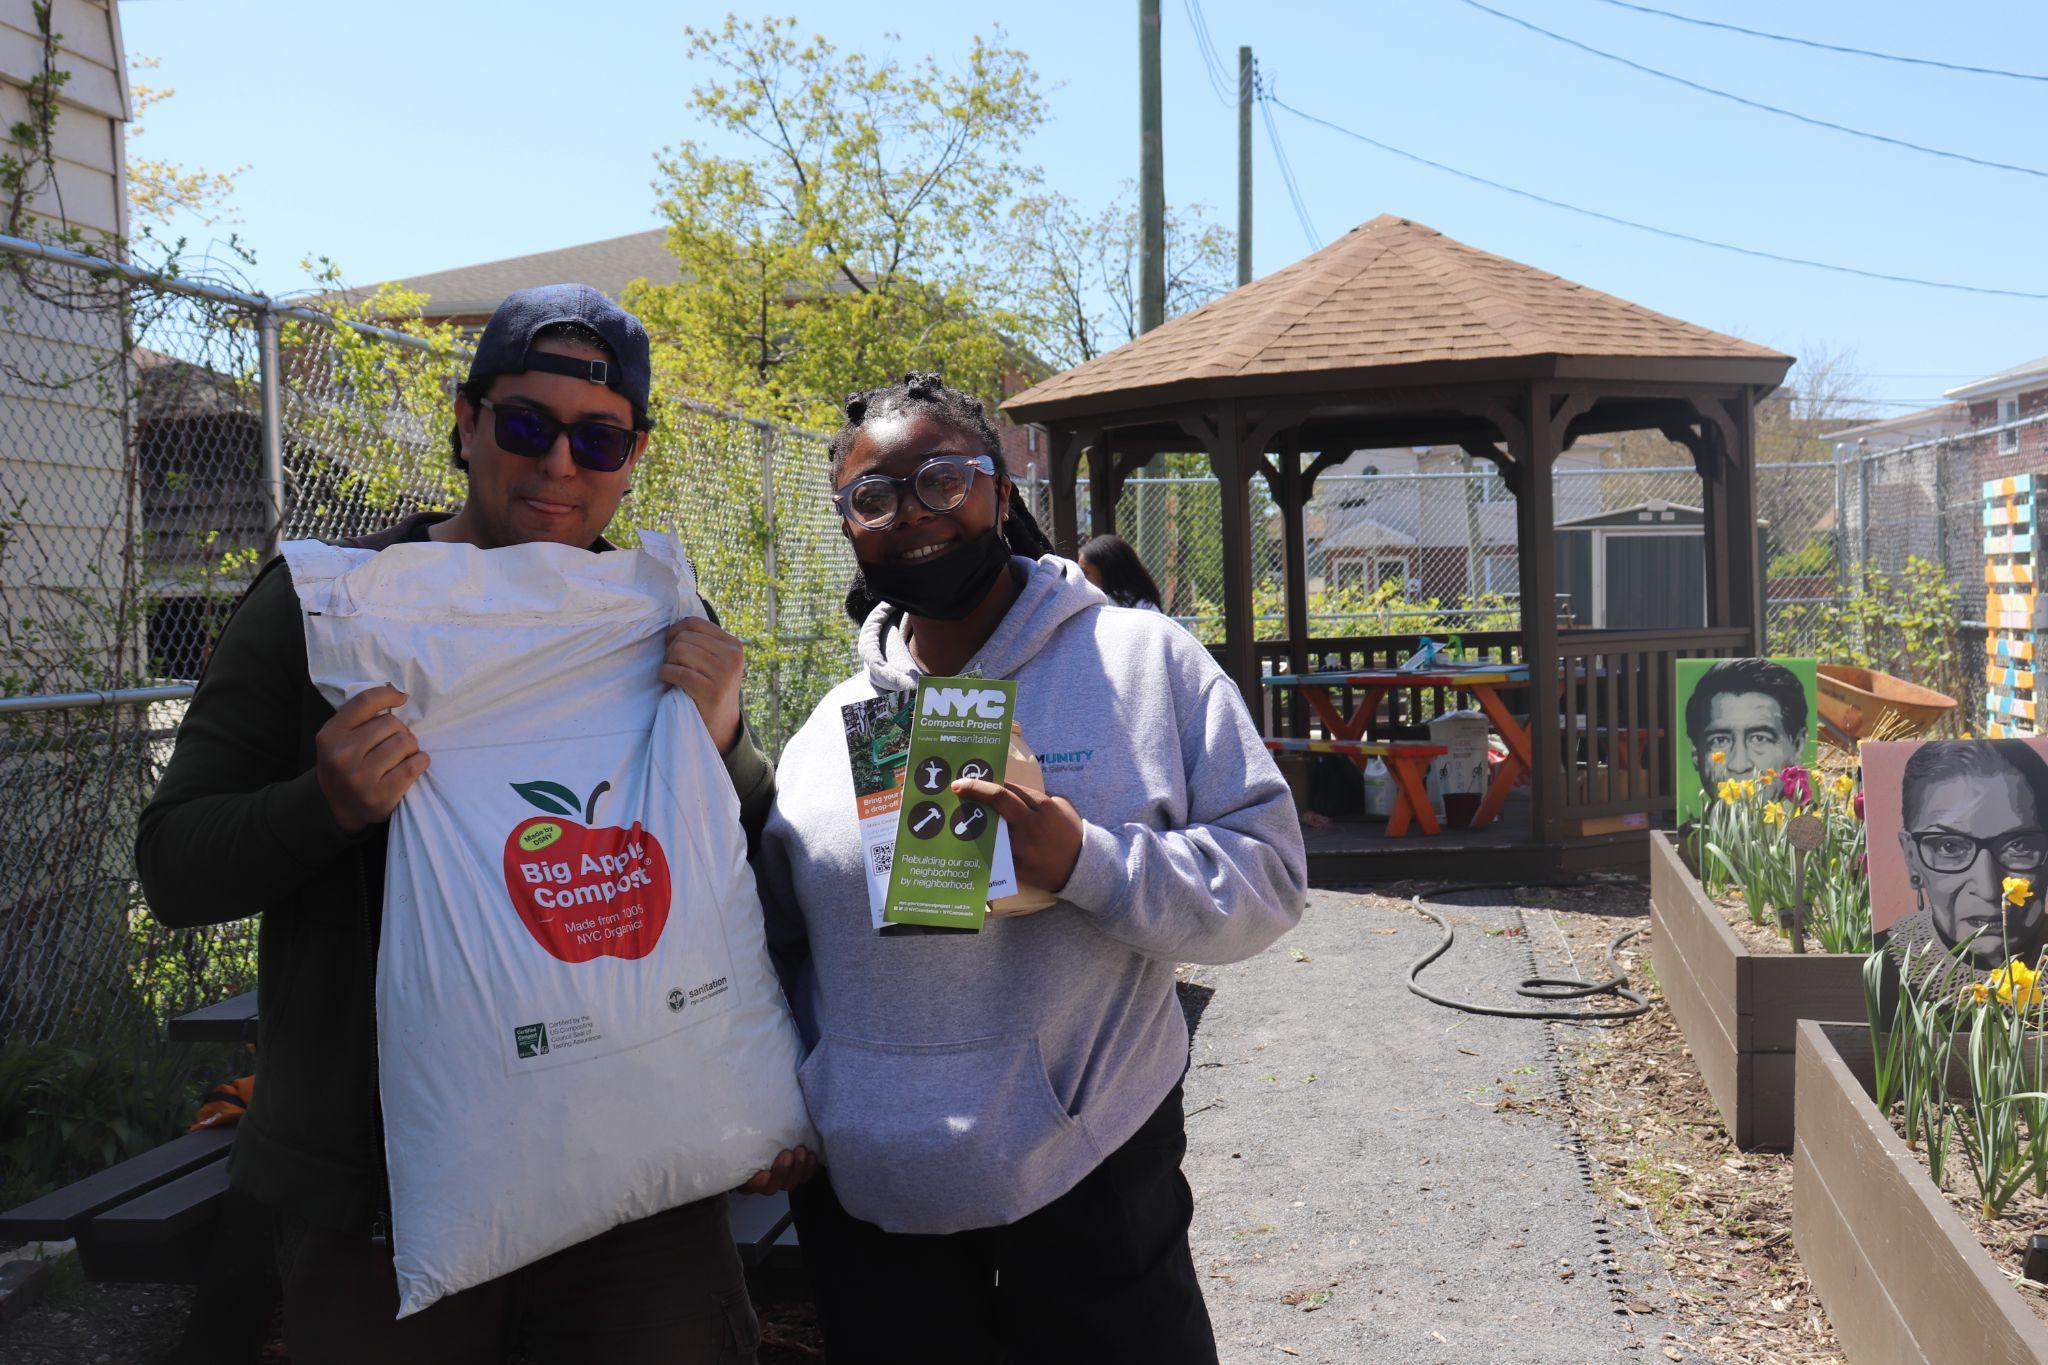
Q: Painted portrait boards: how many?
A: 2